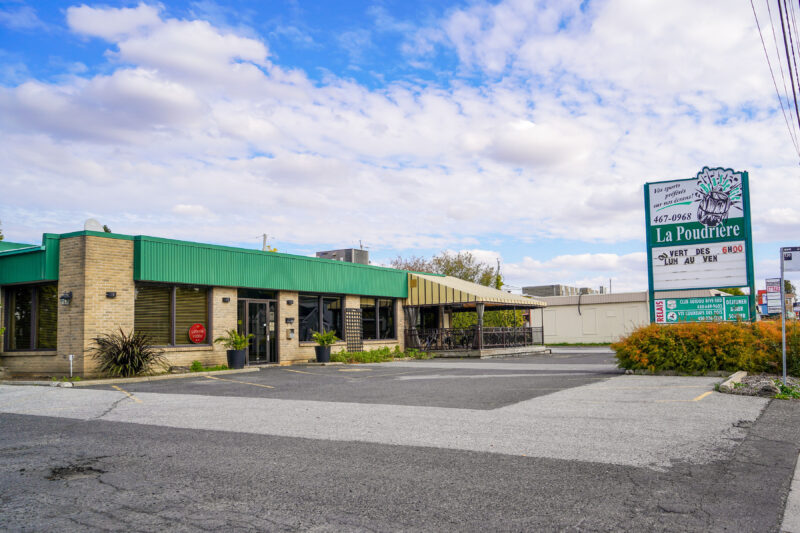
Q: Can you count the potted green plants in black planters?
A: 2